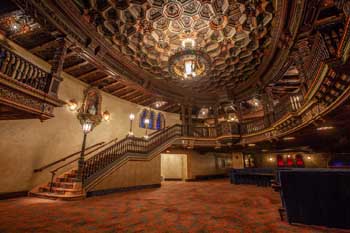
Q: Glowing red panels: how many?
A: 3